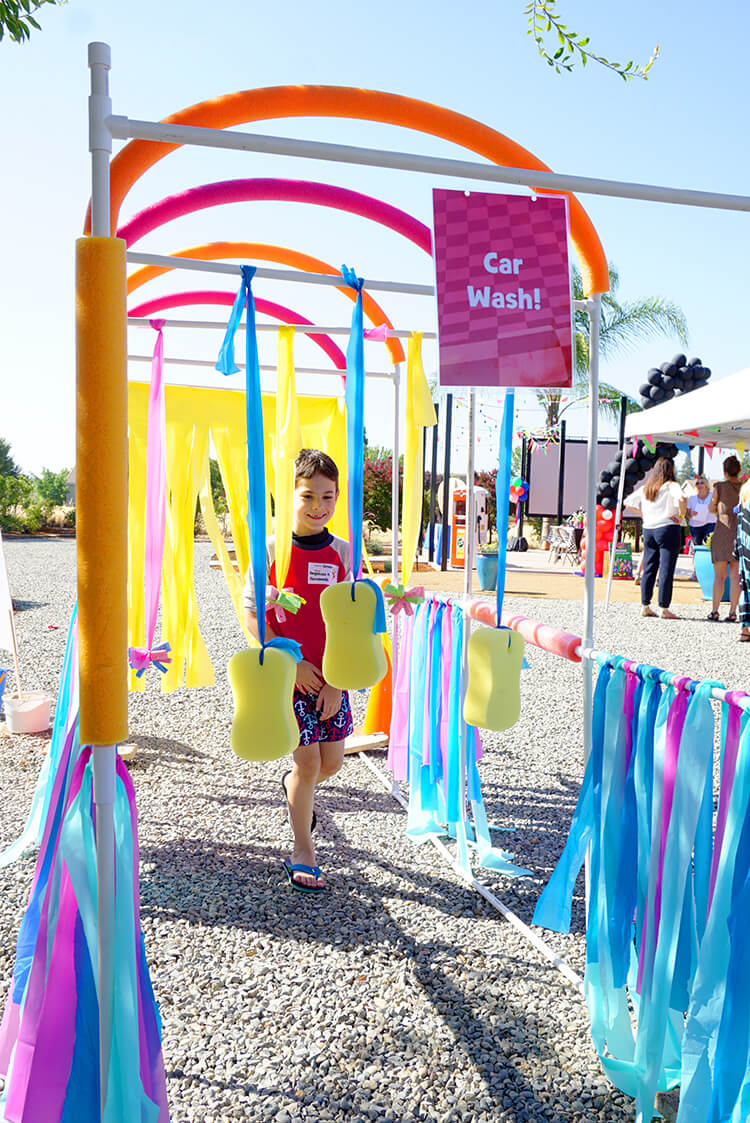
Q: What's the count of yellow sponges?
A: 3